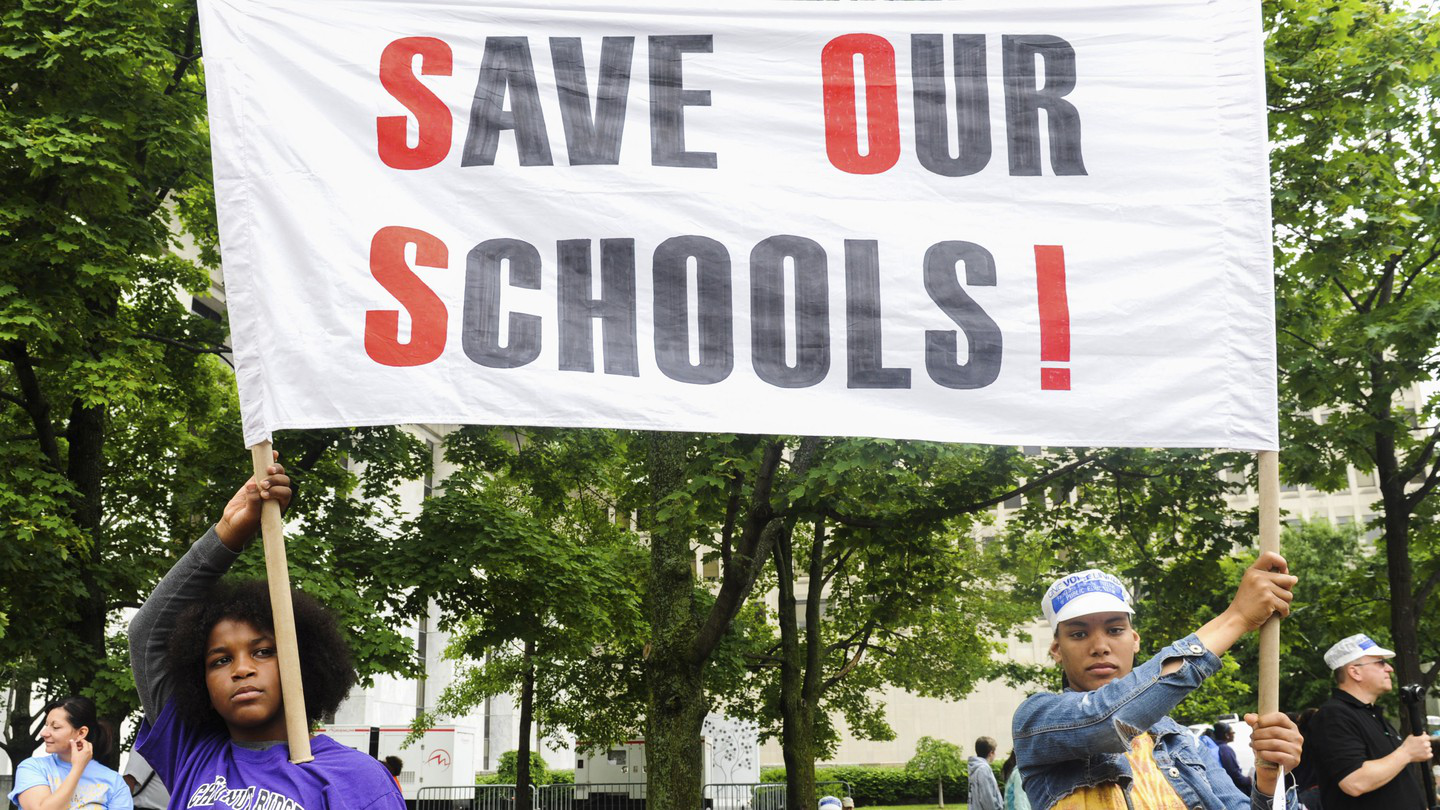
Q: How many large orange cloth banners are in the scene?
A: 0